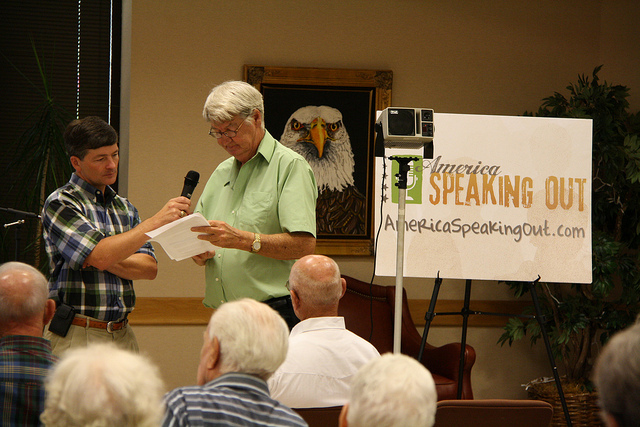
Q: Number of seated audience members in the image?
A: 6